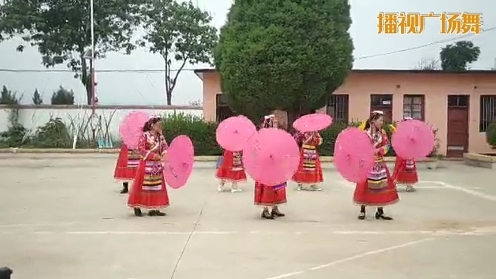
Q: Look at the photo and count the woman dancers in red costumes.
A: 7